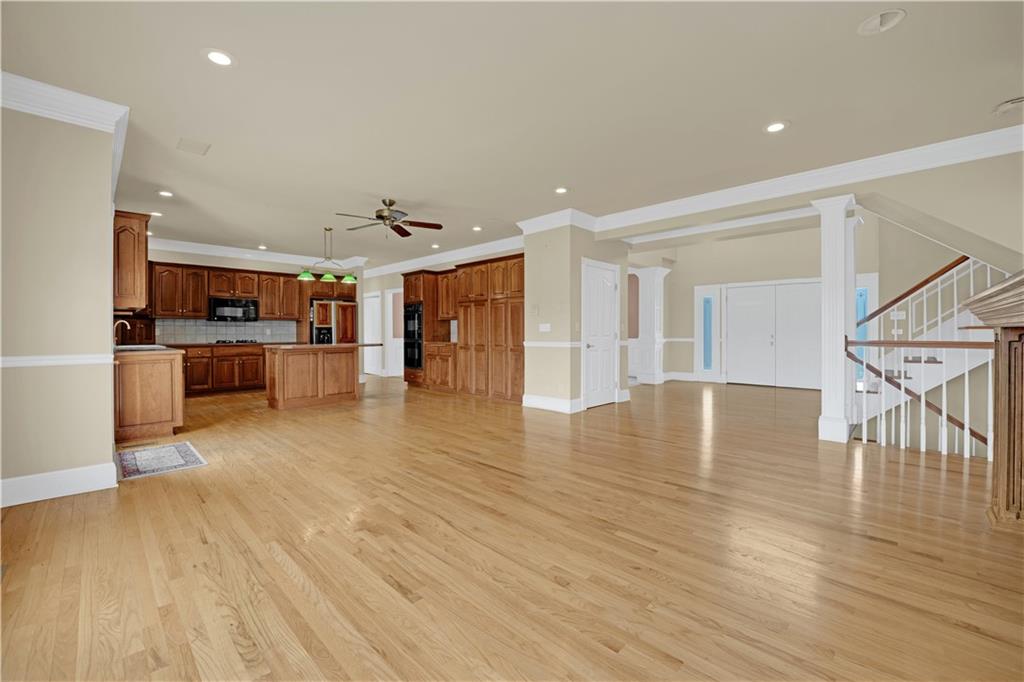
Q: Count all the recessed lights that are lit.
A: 9